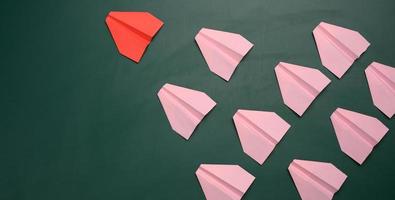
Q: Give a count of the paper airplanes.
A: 10